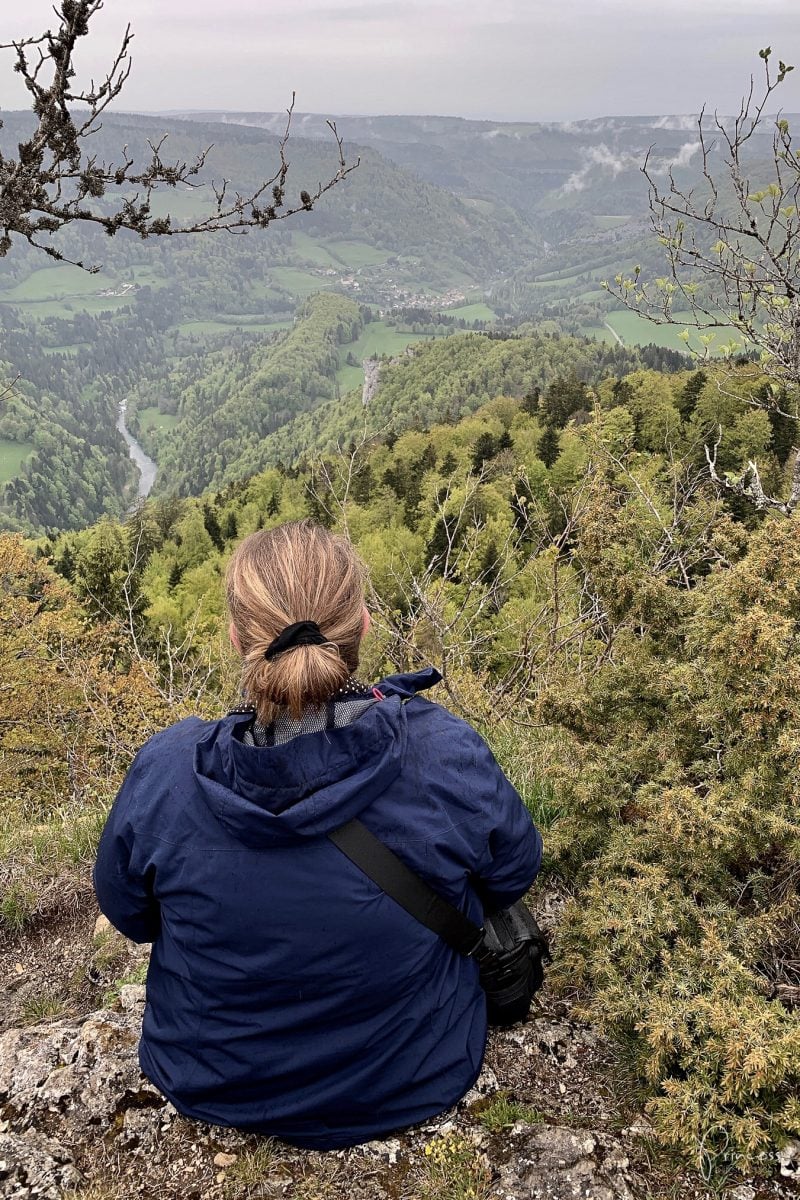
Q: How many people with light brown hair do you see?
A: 1